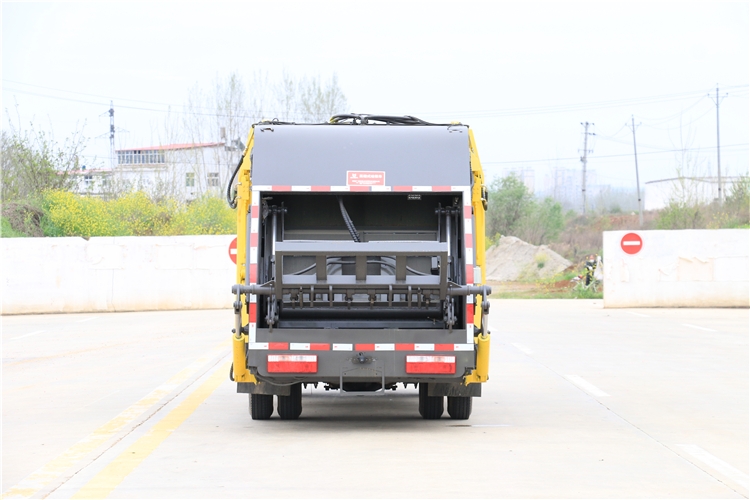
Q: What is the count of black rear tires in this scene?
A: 4